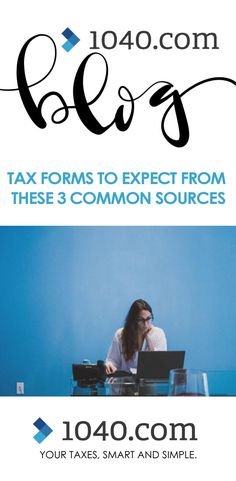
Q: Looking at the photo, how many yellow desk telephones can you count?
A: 0